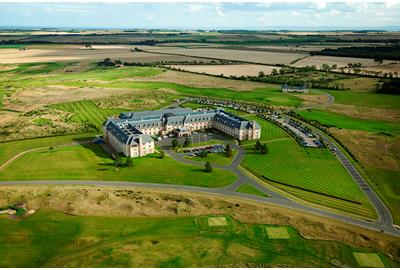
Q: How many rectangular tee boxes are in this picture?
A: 3